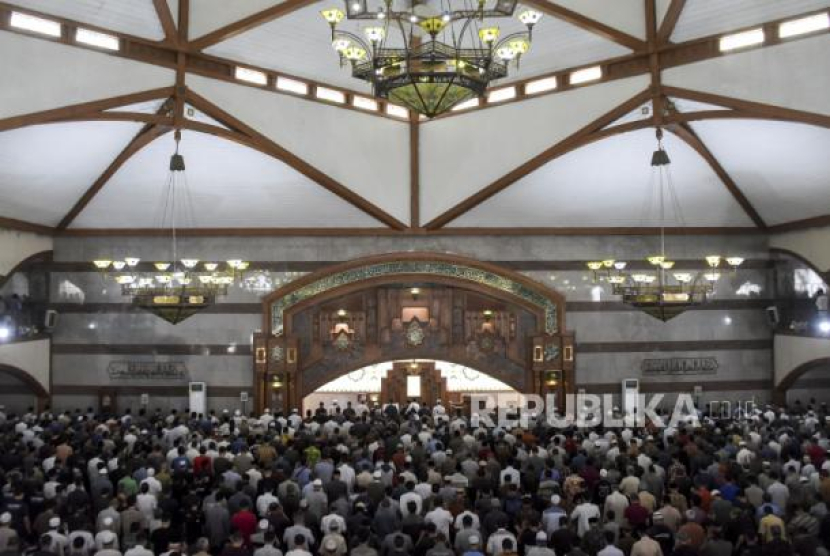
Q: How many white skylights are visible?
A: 13